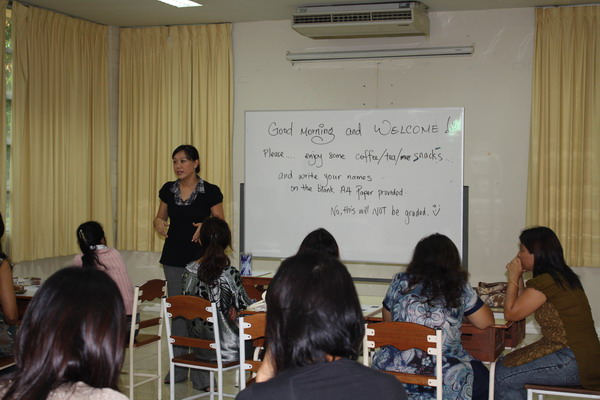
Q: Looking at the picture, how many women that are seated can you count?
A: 8